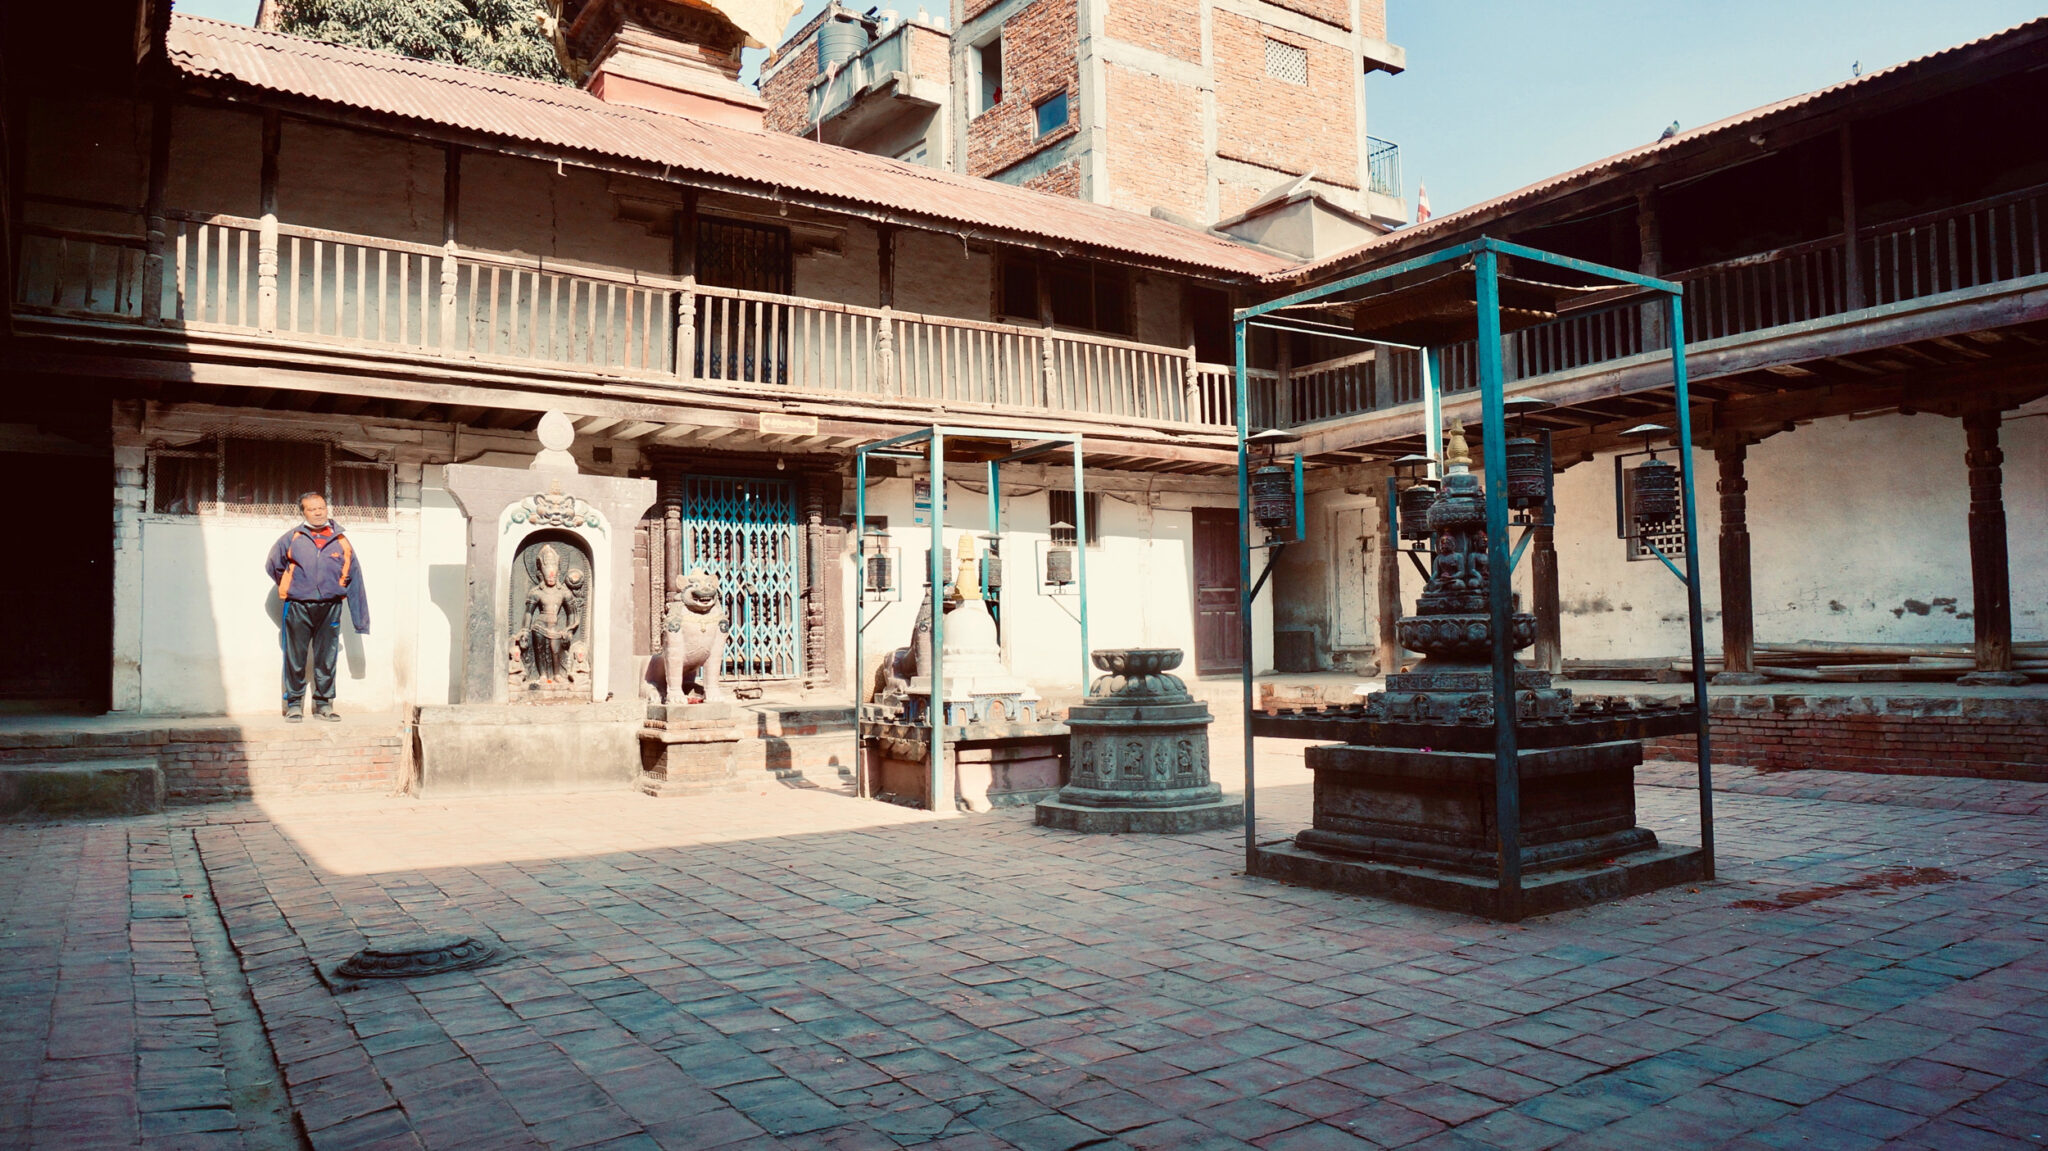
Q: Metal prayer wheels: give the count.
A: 8